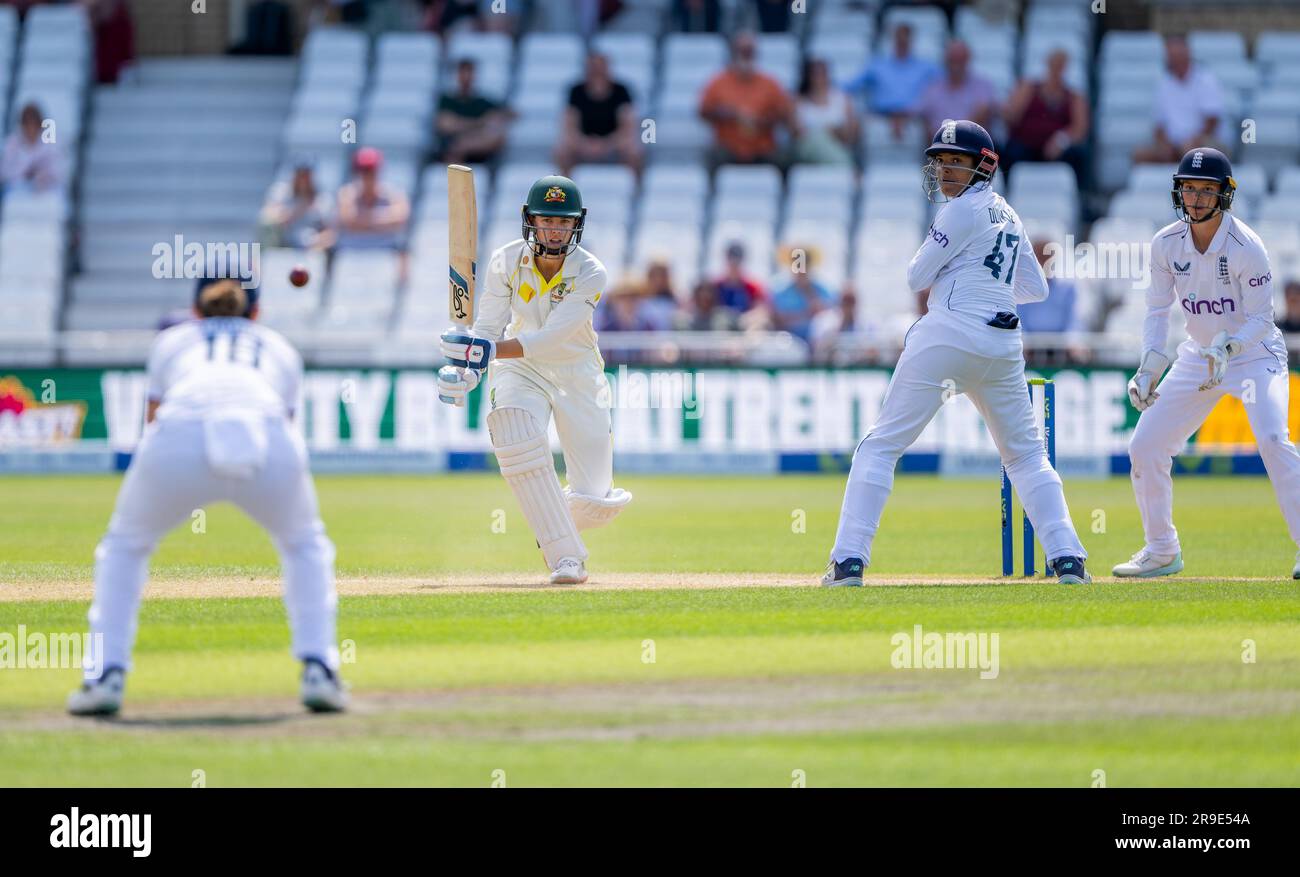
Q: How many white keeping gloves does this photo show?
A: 2